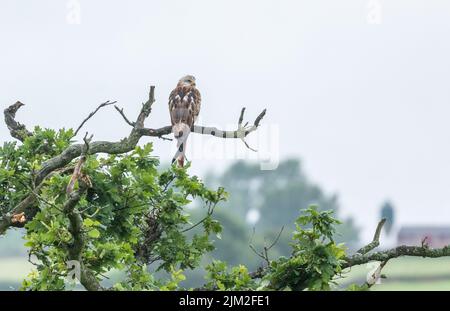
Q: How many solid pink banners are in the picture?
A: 0